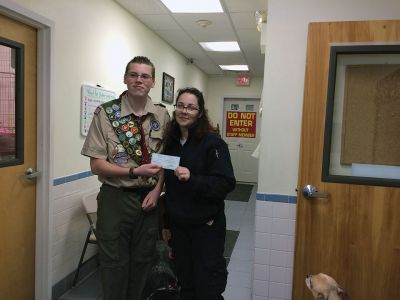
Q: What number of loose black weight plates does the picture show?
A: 0